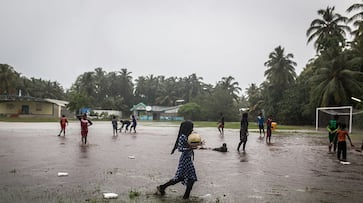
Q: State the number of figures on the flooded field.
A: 13